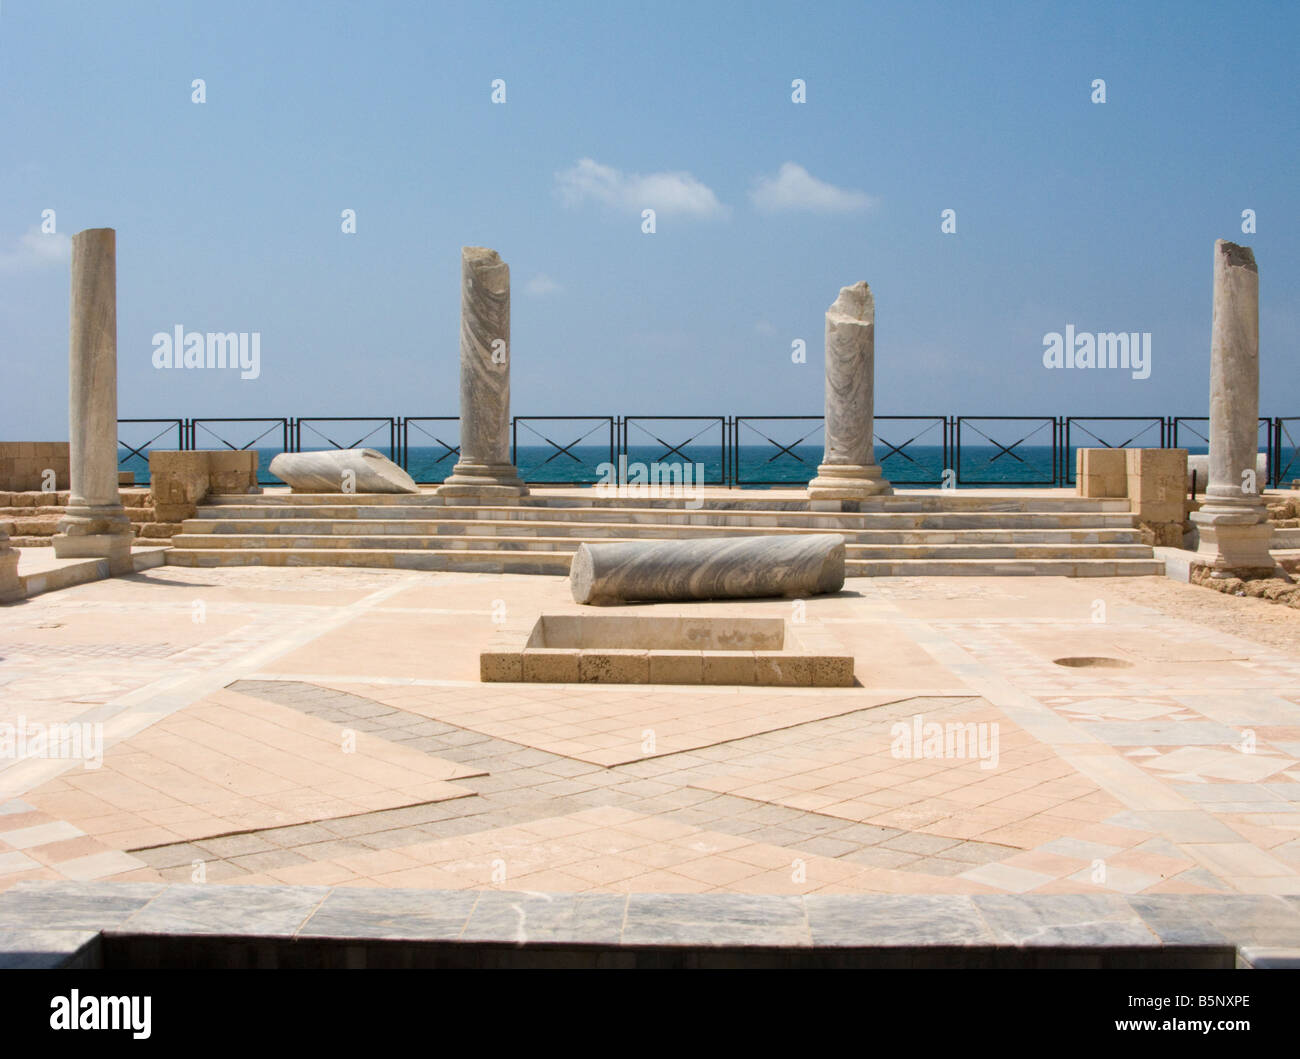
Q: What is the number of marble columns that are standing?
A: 4